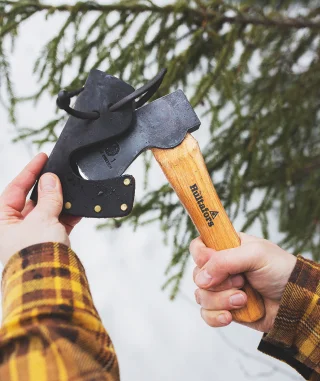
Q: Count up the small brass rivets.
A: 4